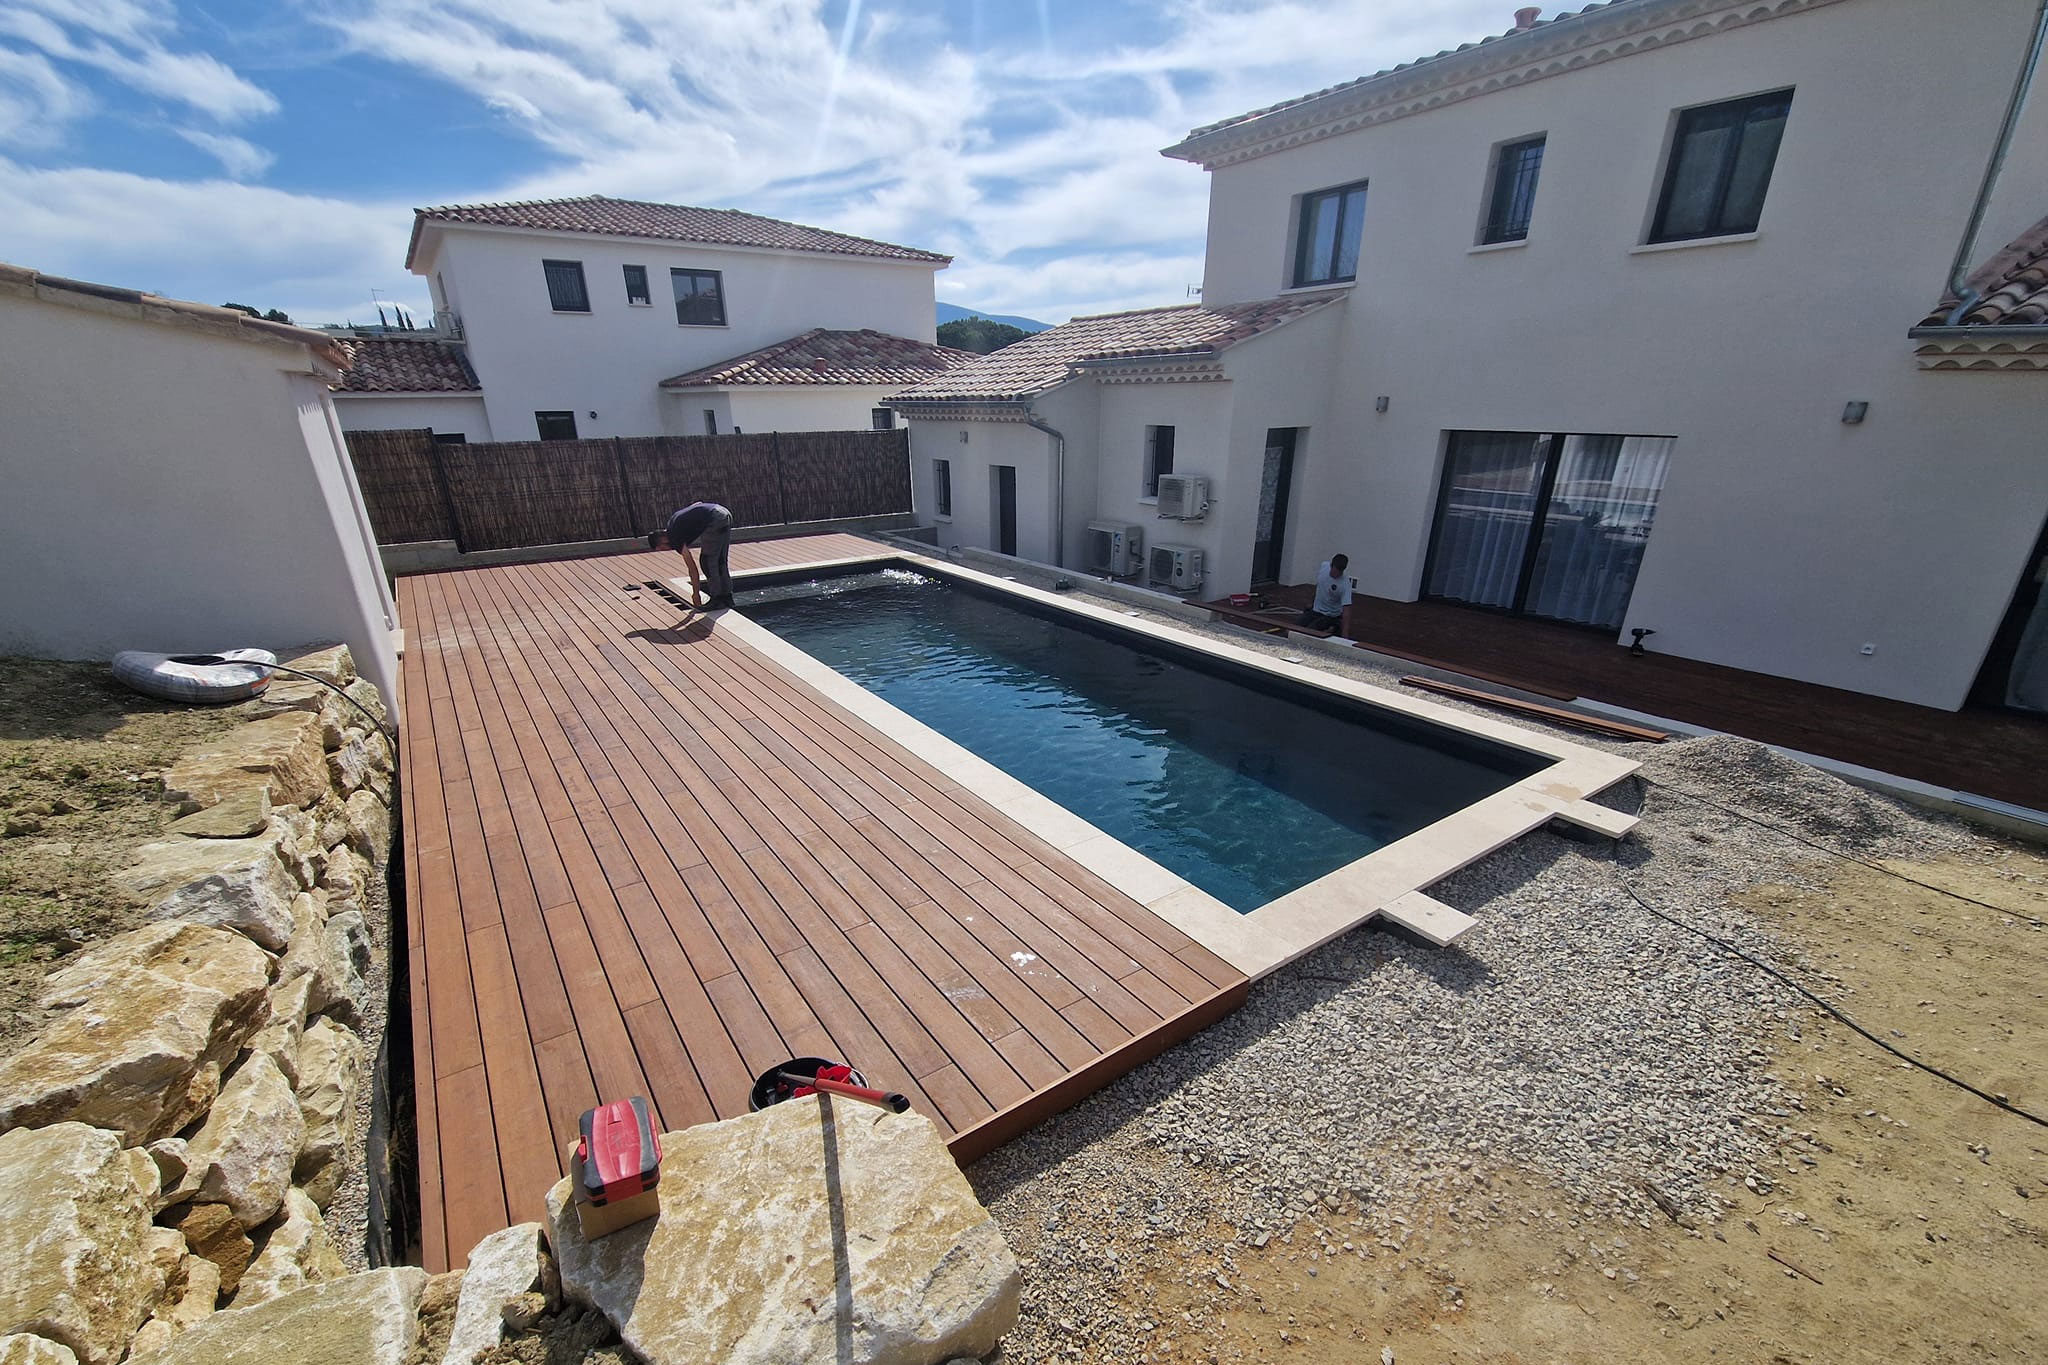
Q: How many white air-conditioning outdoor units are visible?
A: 3